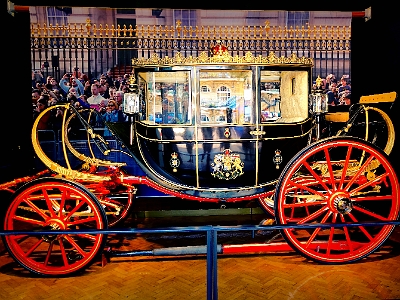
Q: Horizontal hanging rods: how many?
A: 1